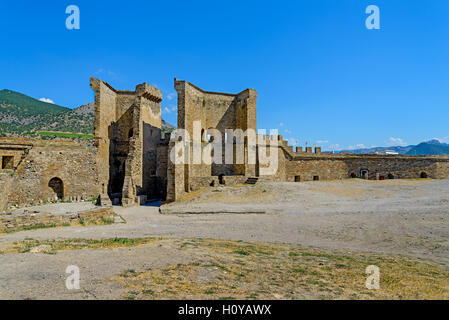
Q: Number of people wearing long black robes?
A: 0